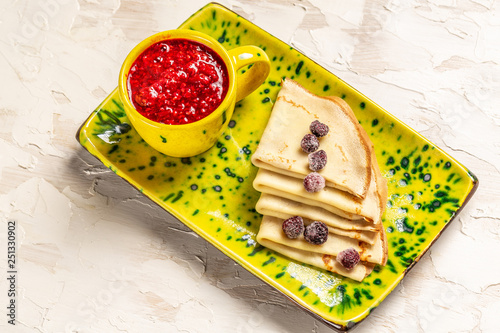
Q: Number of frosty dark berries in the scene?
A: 7